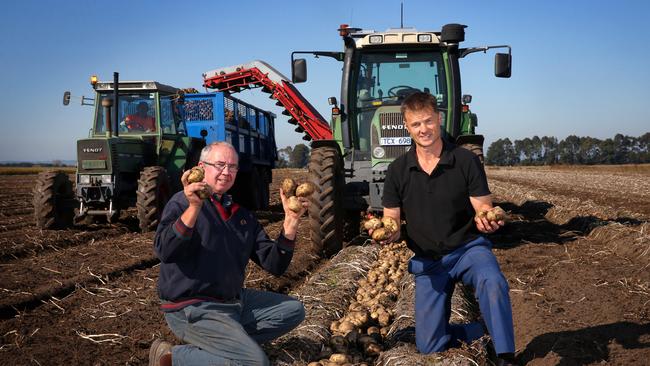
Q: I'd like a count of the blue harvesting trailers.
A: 1